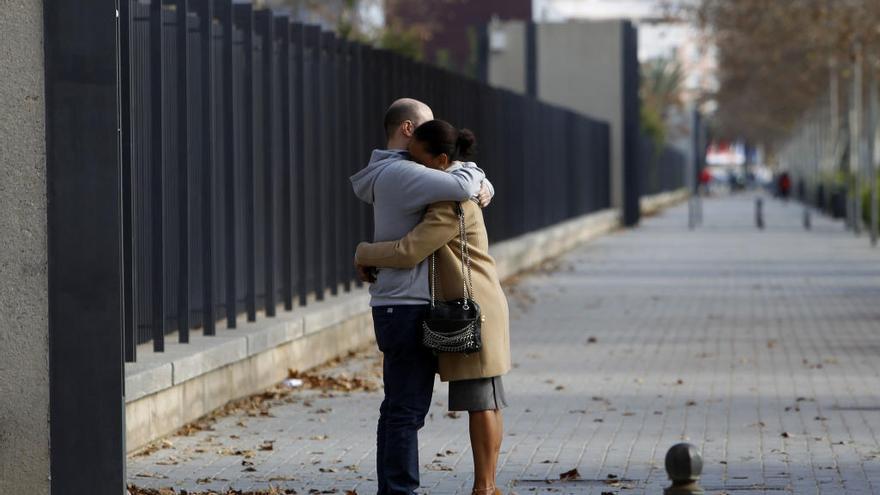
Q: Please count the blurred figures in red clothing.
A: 2